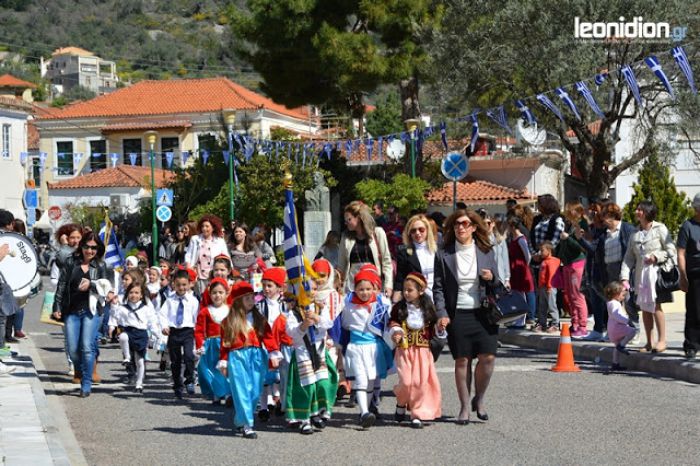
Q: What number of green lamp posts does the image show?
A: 3